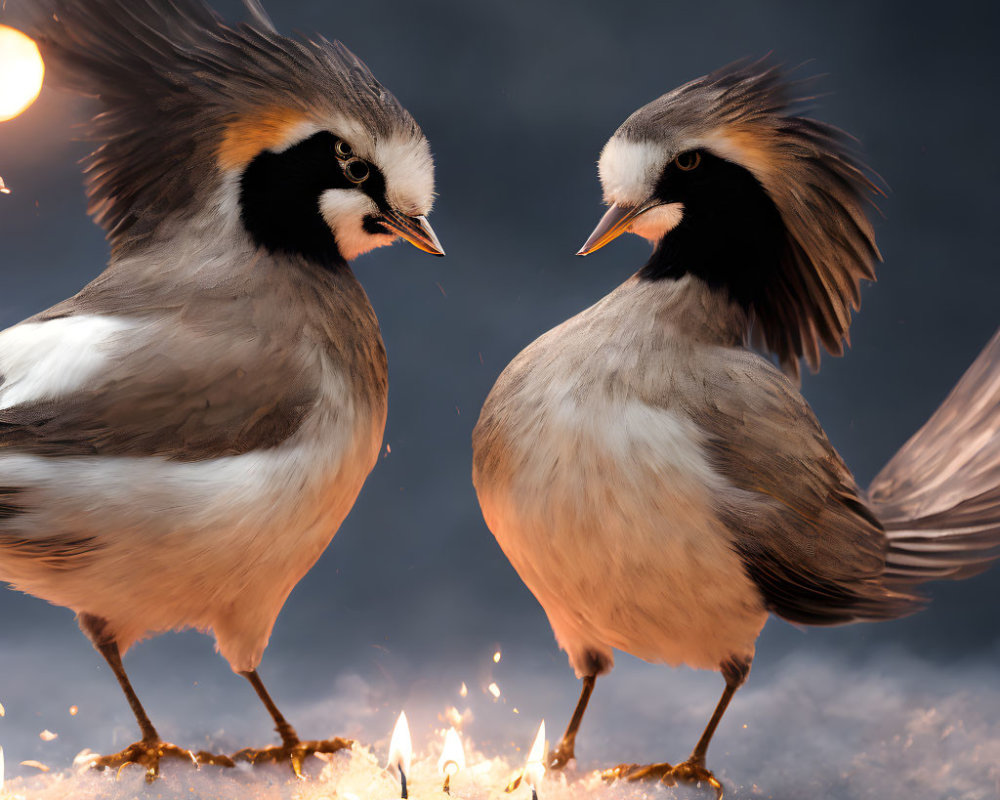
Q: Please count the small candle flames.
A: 3